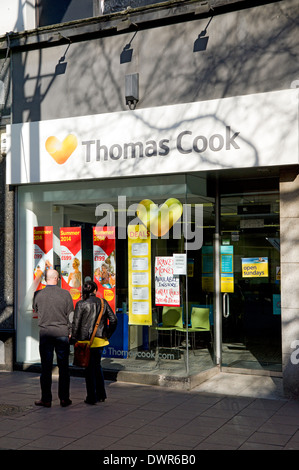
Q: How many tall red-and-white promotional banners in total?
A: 3